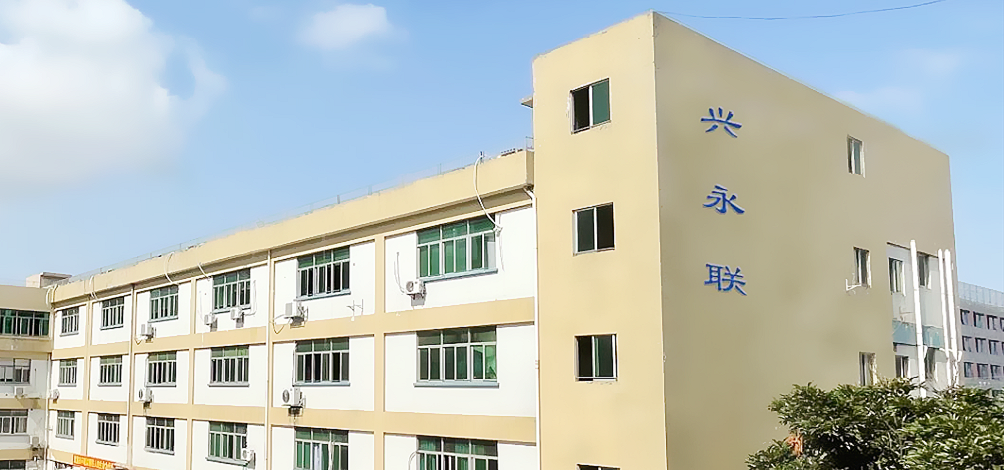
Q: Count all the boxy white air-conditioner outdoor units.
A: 11